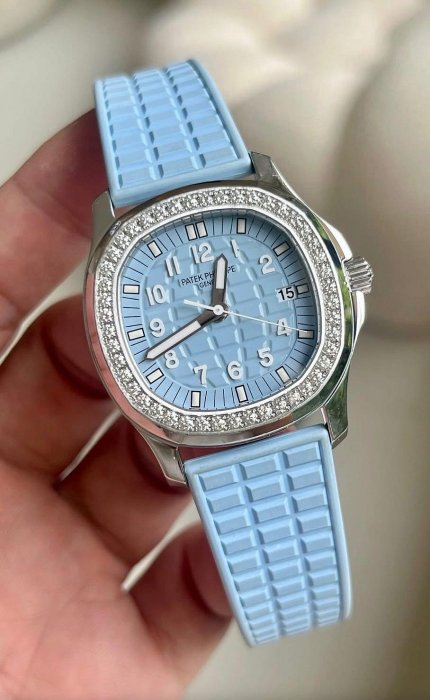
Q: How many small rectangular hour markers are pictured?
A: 13